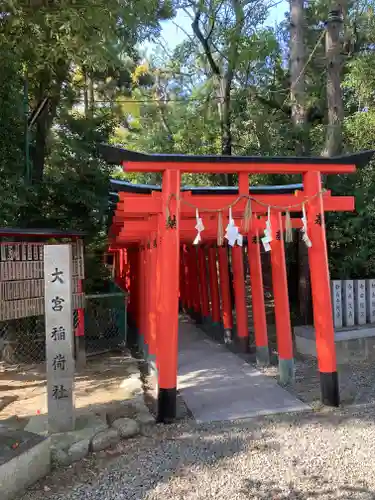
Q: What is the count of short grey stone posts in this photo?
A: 4